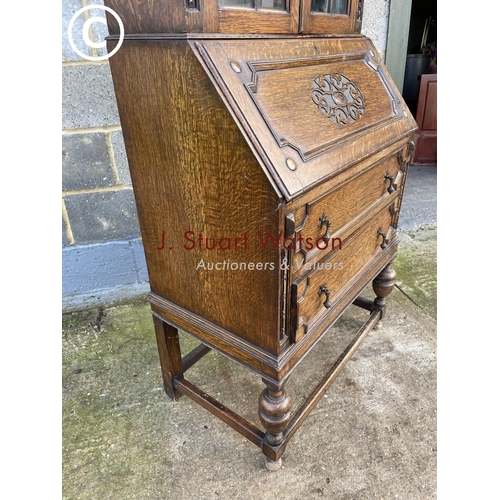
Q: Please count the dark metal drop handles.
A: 4